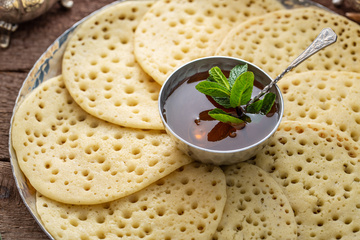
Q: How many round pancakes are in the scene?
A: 8